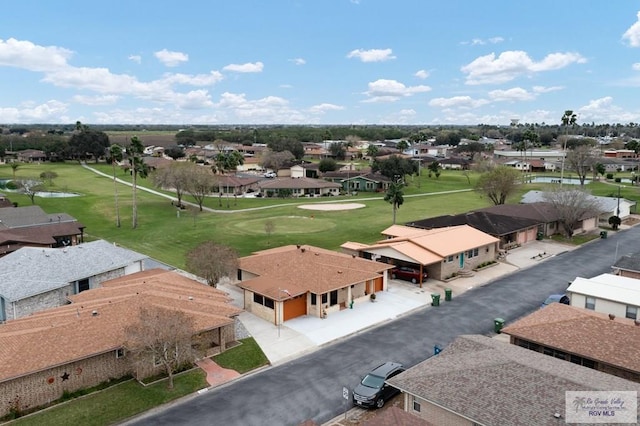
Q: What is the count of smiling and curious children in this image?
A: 0